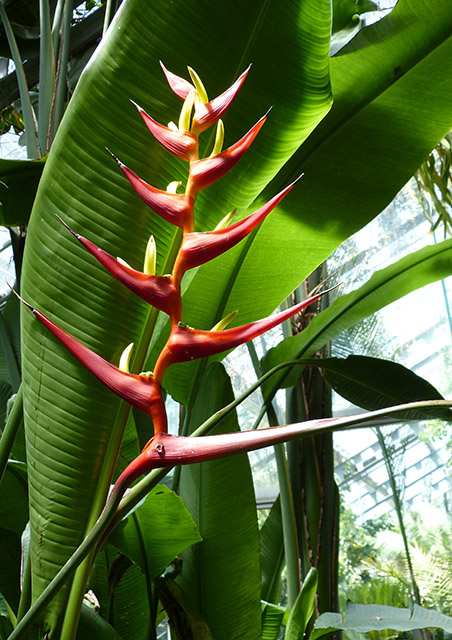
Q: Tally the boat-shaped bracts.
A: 10